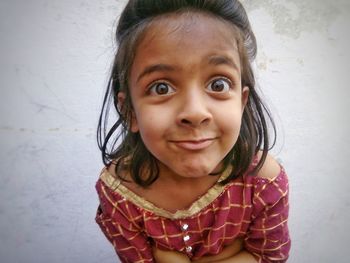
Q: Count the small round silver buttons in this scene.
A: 3